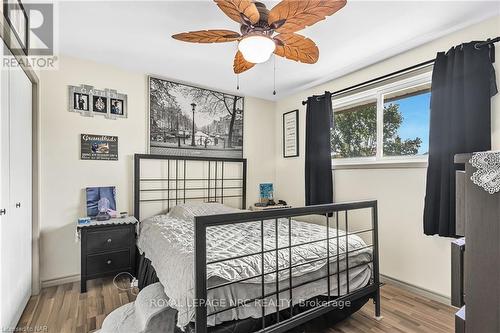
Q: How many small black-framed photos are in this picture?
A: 3